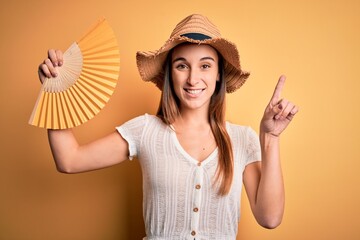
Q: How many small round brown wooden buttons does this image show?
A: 4